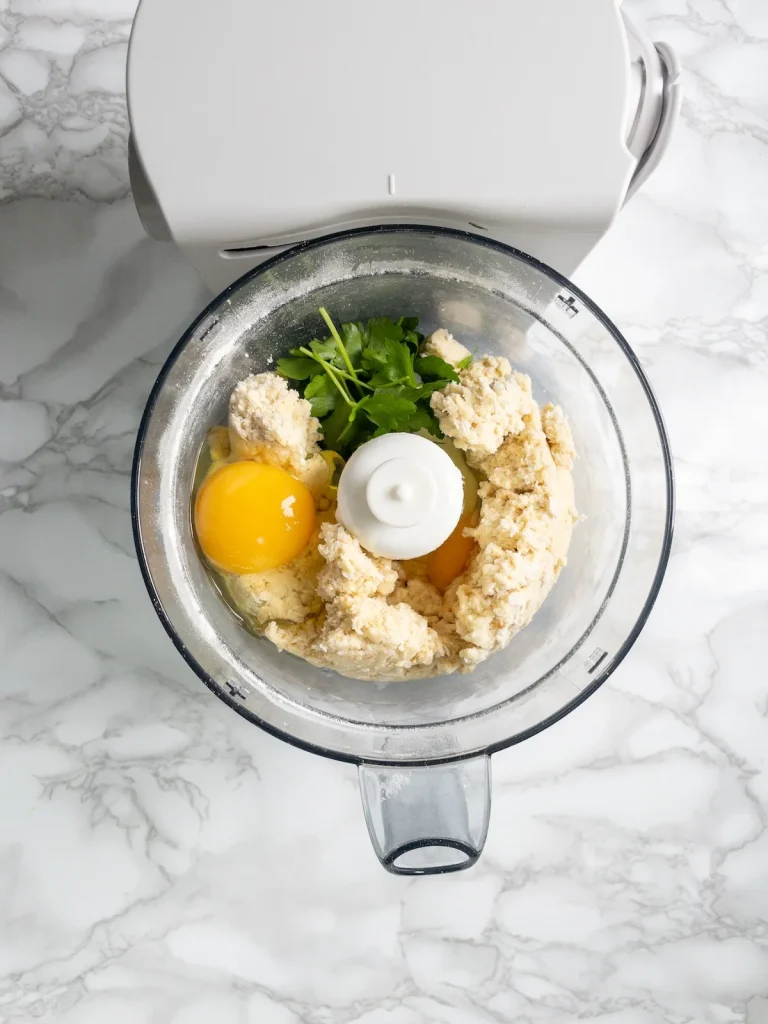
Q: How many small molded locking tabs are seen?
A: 4